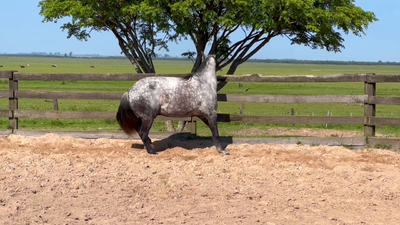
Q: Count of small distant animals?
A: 5